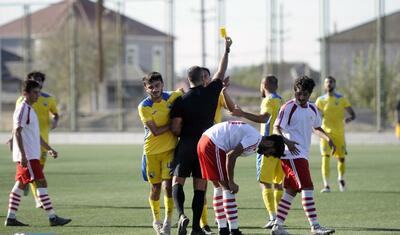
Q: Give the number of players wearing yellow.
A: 5